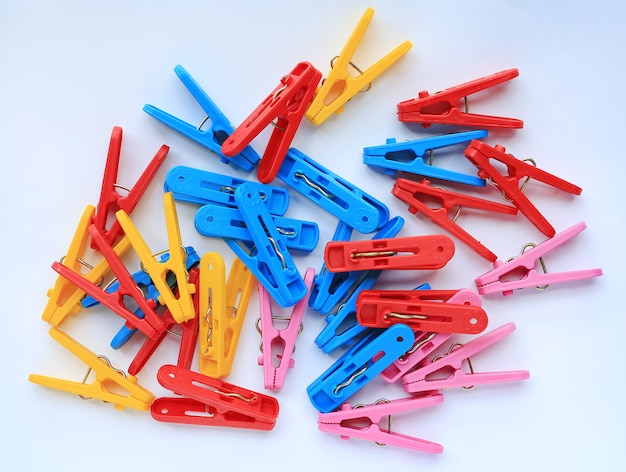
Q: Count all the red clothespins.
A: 10